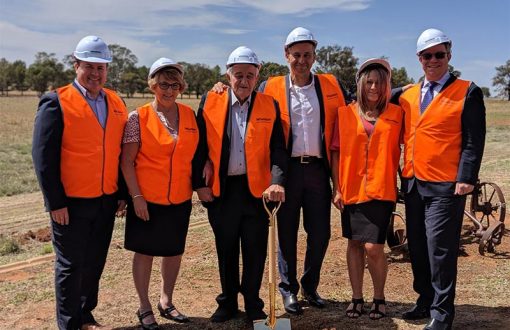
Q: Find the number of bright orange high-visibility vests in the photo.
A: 6